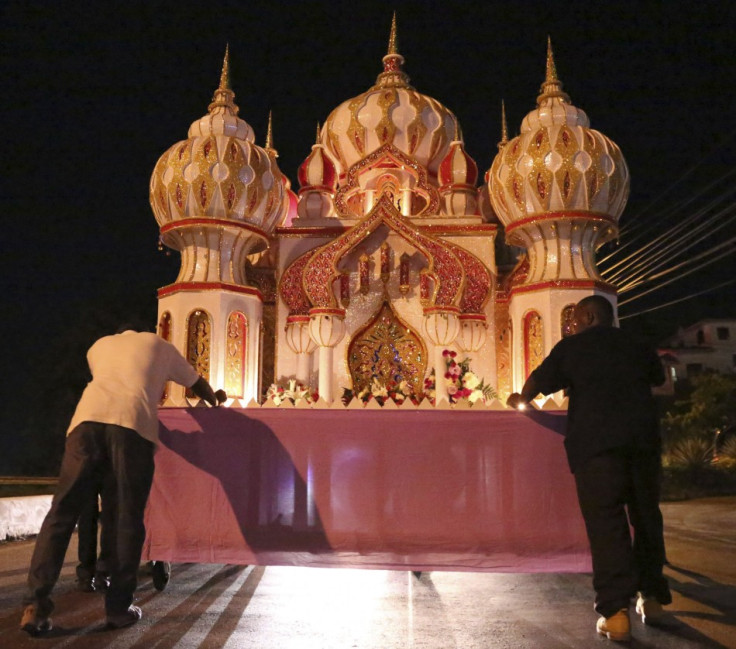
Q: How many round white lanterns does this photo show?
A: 4